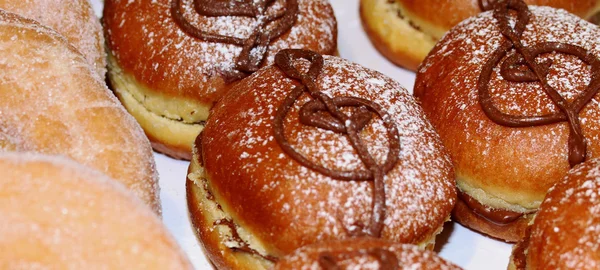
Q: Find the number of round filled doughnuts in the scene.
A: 6